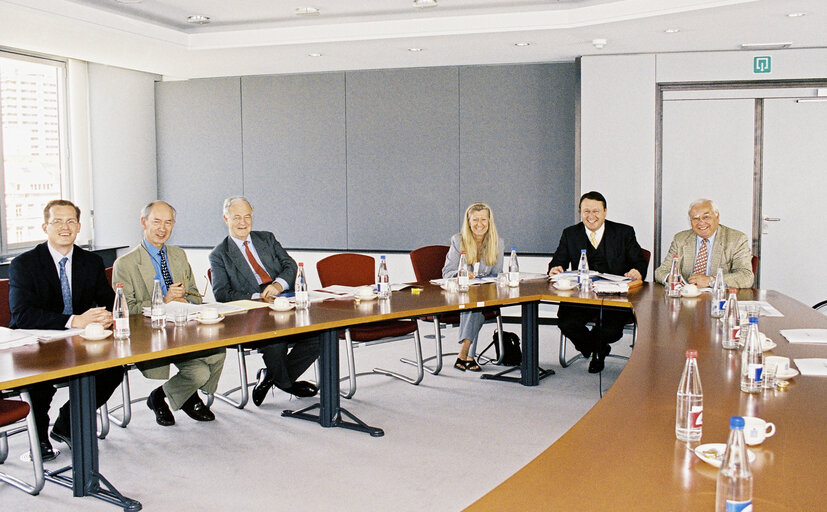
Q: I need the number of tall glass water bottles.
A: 13